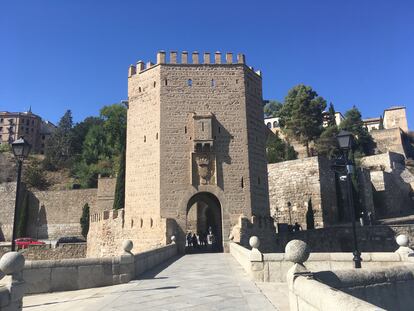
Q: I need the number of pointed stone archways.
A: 1